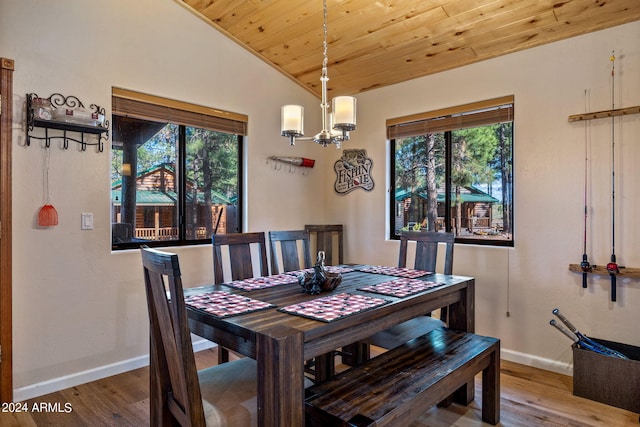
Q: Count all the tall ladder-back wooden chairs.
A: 5